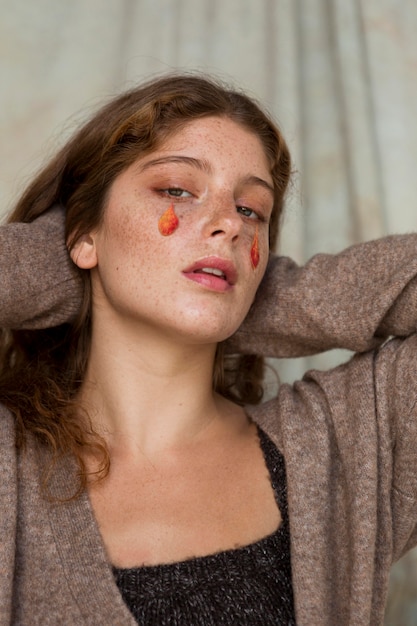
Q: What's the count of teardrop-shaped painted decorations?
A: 2